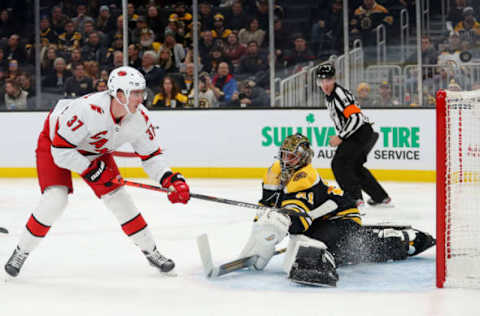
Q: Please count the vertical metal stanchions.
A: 6